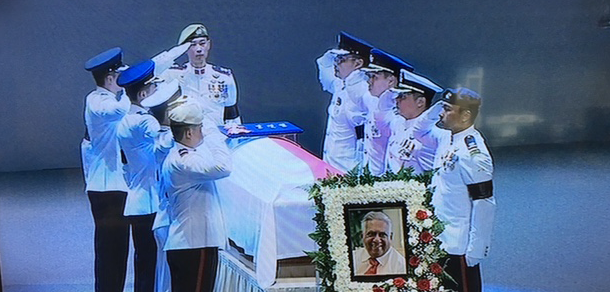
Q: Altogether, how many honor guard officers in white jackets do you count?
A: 9